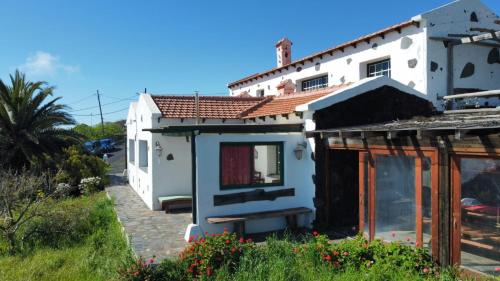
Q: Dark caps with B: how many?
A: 0